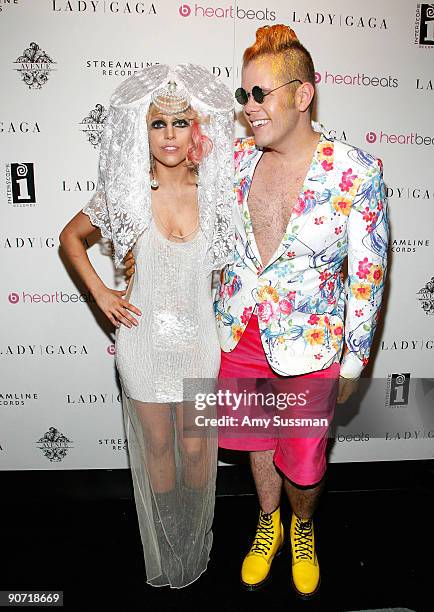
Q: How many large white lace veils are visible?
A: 1